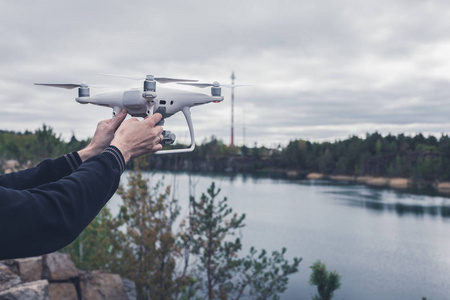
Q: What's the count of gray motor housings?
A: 3